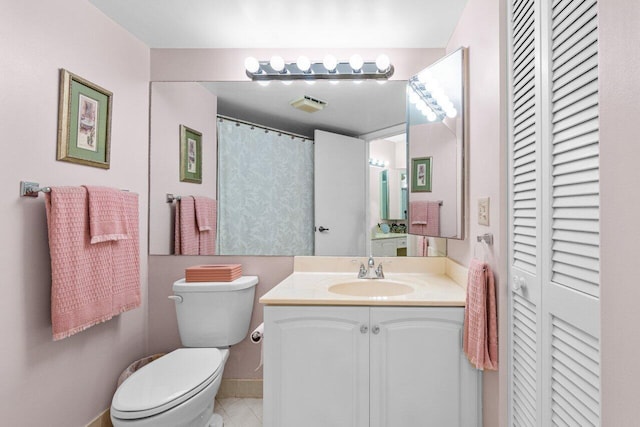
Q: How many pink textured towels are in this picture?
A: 3